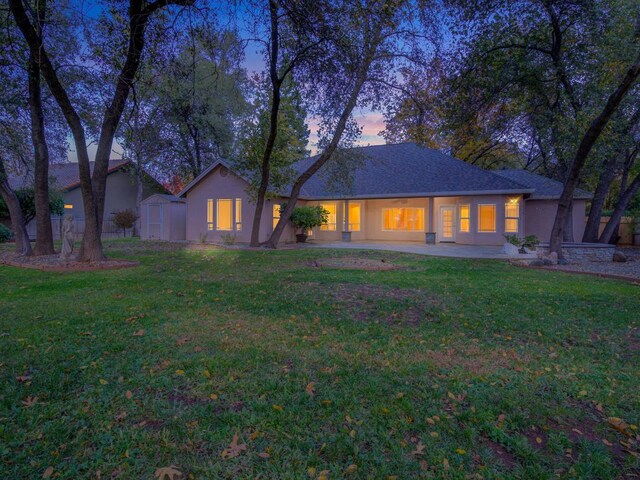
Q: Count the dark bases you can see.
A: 2